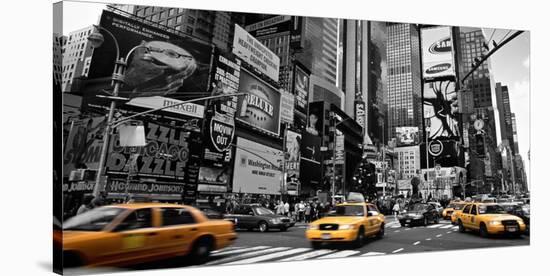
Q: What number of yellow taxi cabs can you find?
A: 4